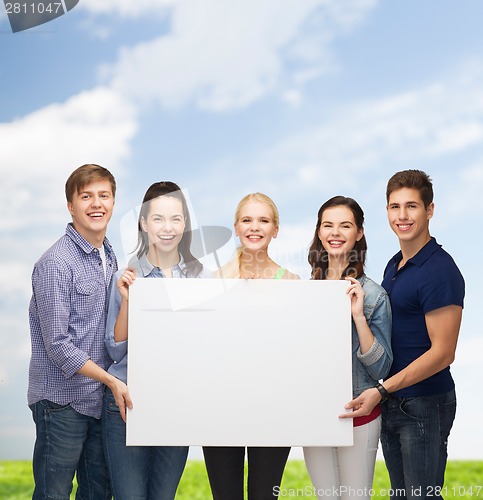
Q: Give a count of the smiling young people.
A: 5